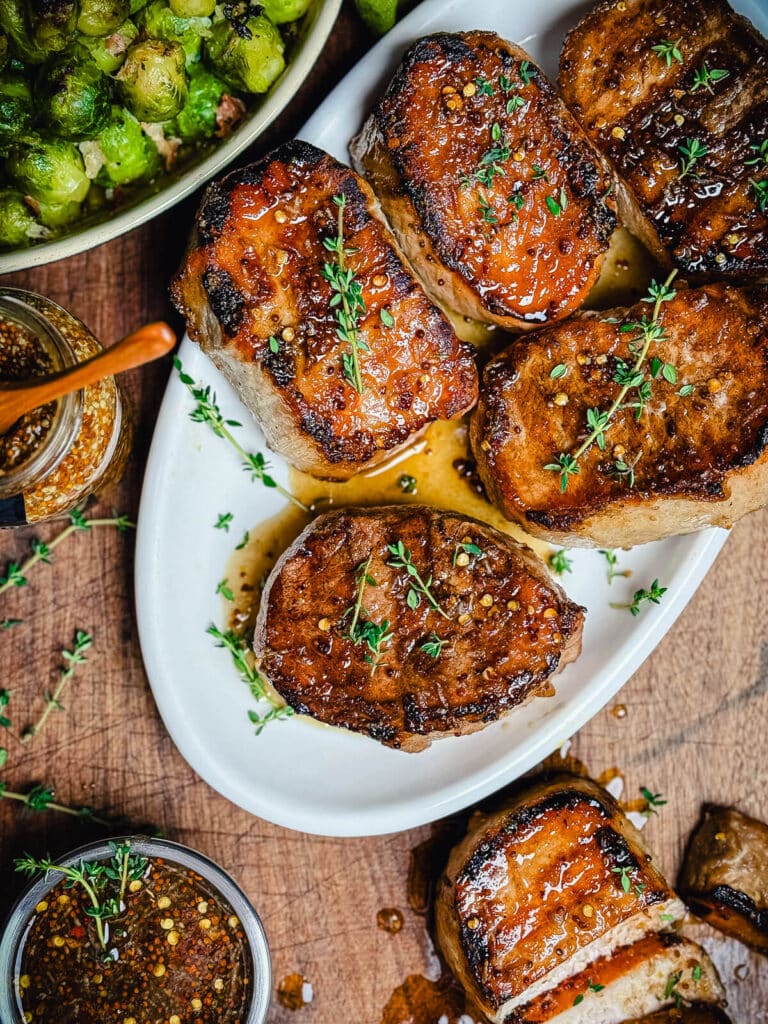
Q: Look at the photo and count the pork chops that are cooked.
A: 6